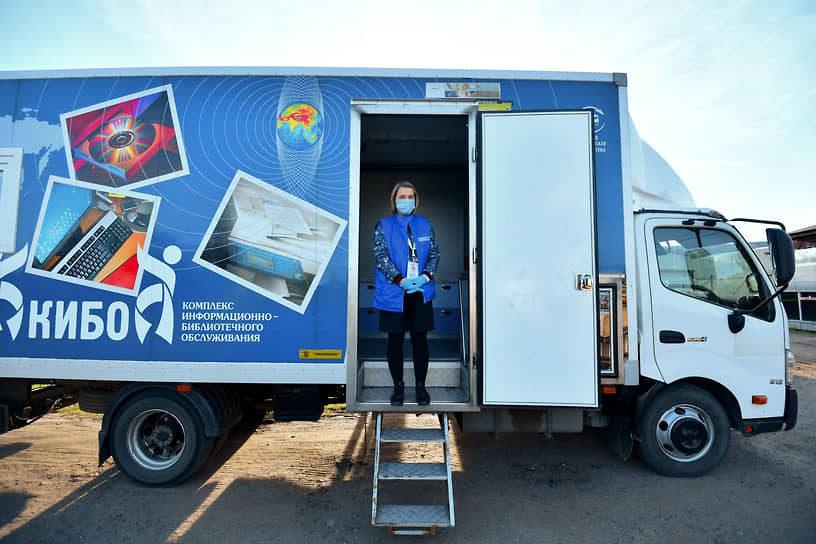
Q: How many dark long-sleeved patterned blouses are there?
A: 1